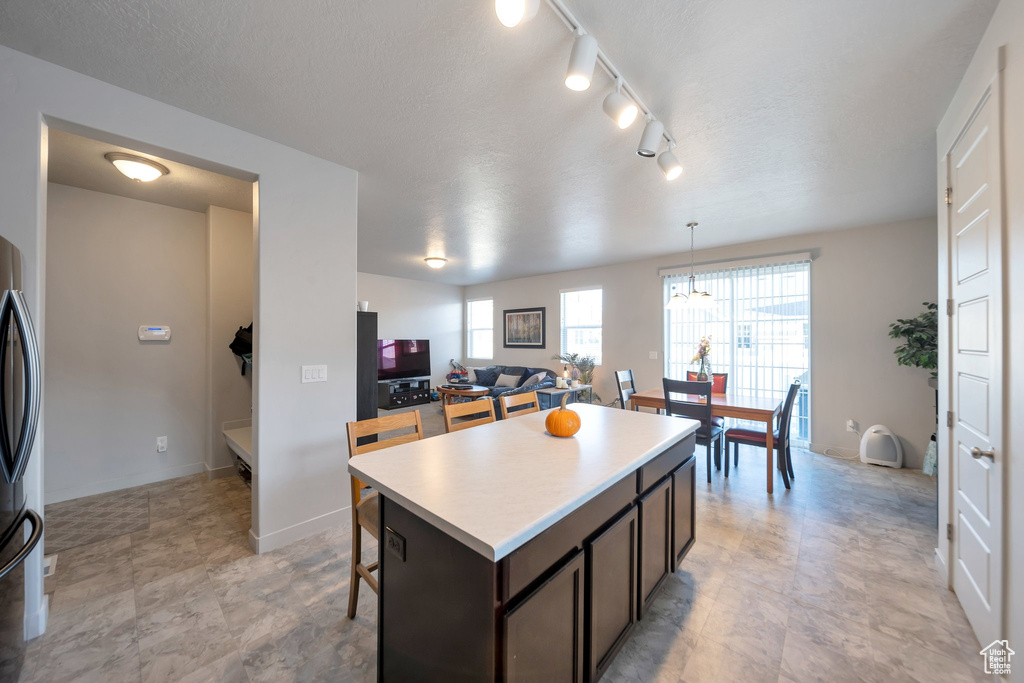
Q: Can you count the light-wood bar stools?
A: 3